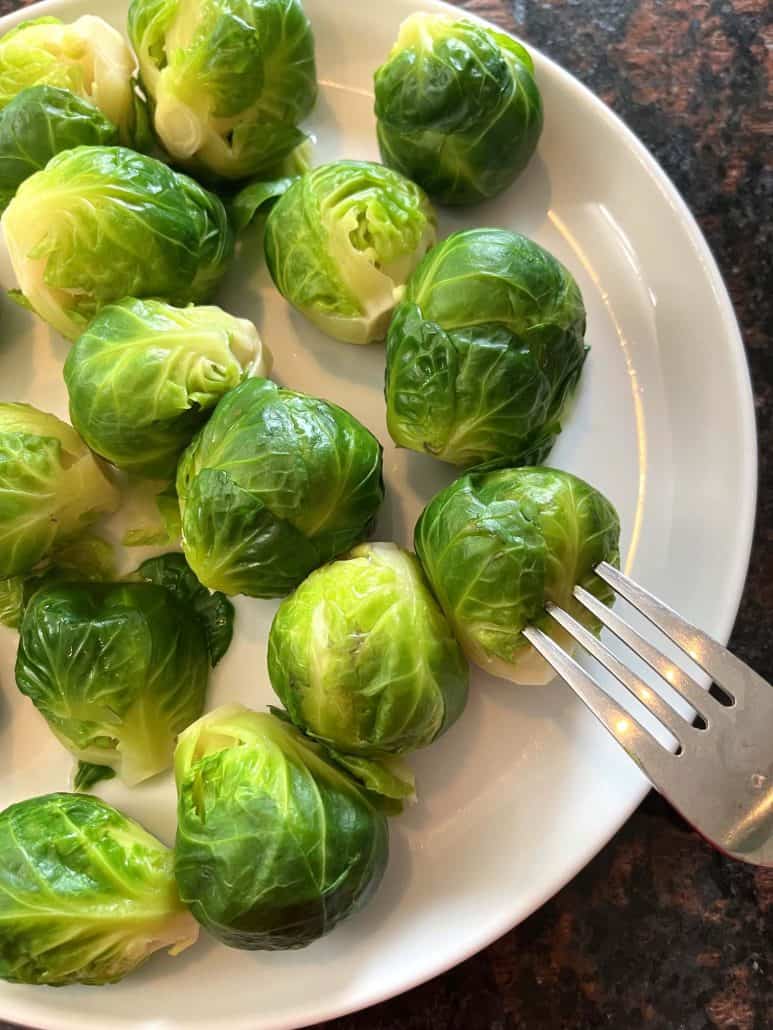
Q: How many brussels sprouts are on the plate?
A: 15